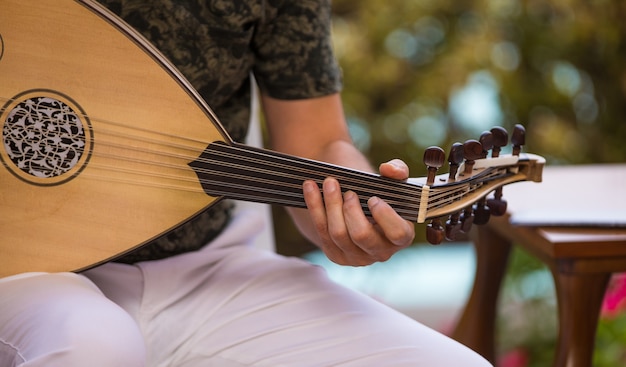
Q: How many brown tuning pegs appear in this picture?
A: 11